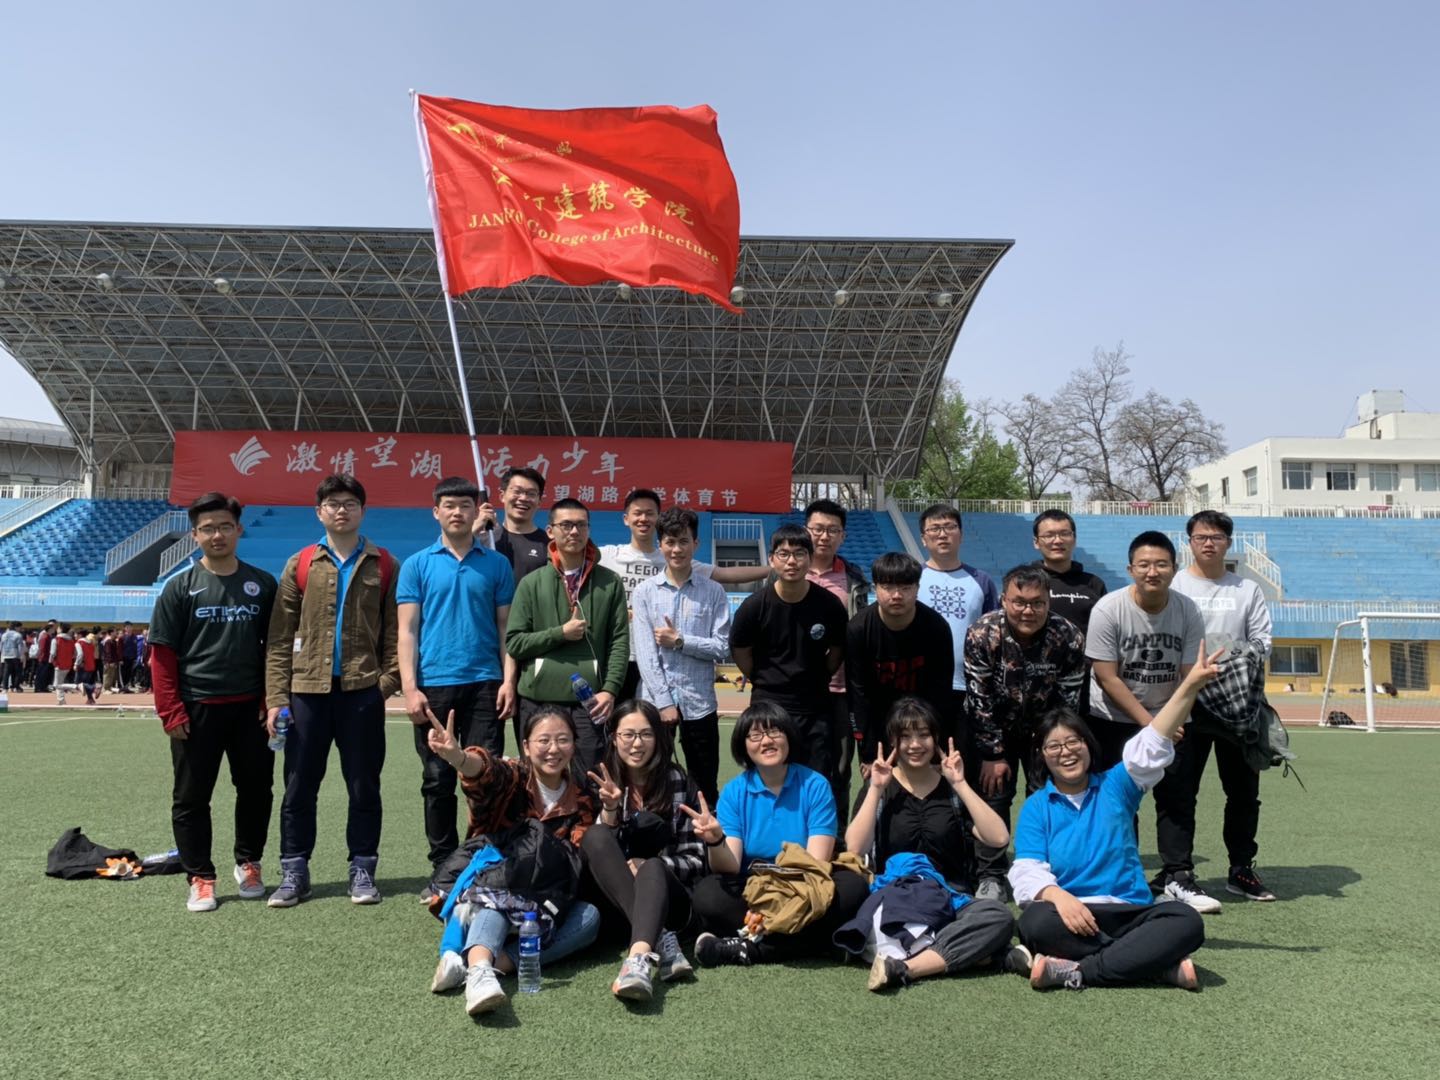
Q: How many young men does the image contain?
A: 15